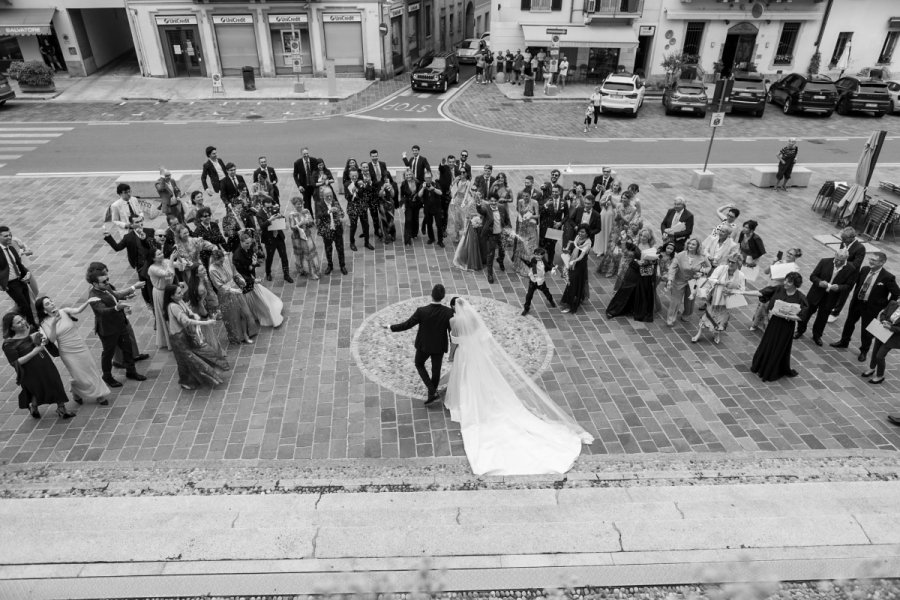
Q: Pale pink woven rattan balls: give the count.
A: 0